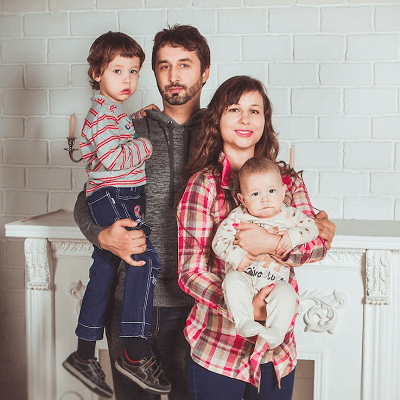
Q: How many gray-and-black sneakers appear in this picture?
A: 2